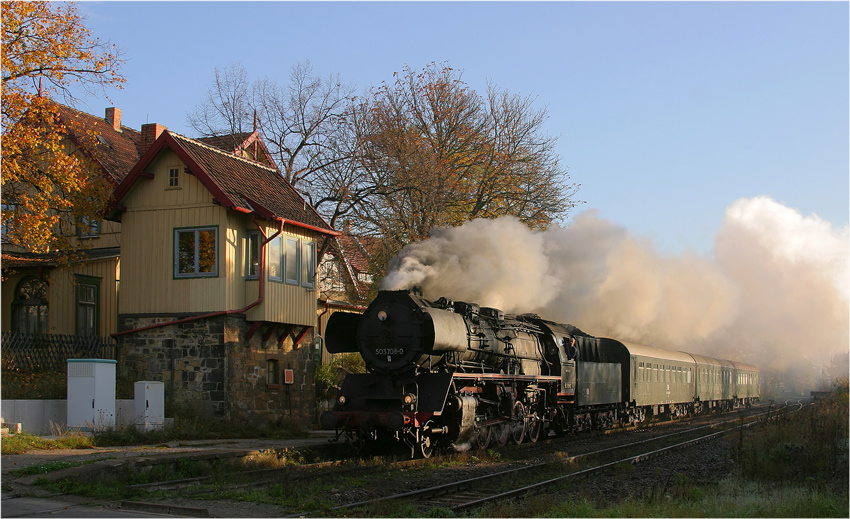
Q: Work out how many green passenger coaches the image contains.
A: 3